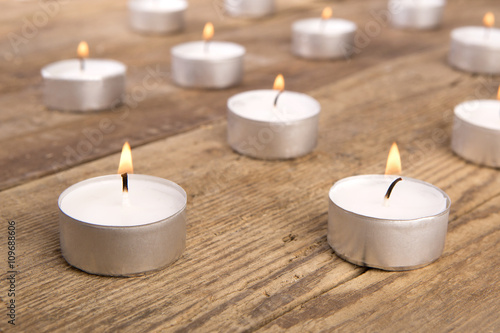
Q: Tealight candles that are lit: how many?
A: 8